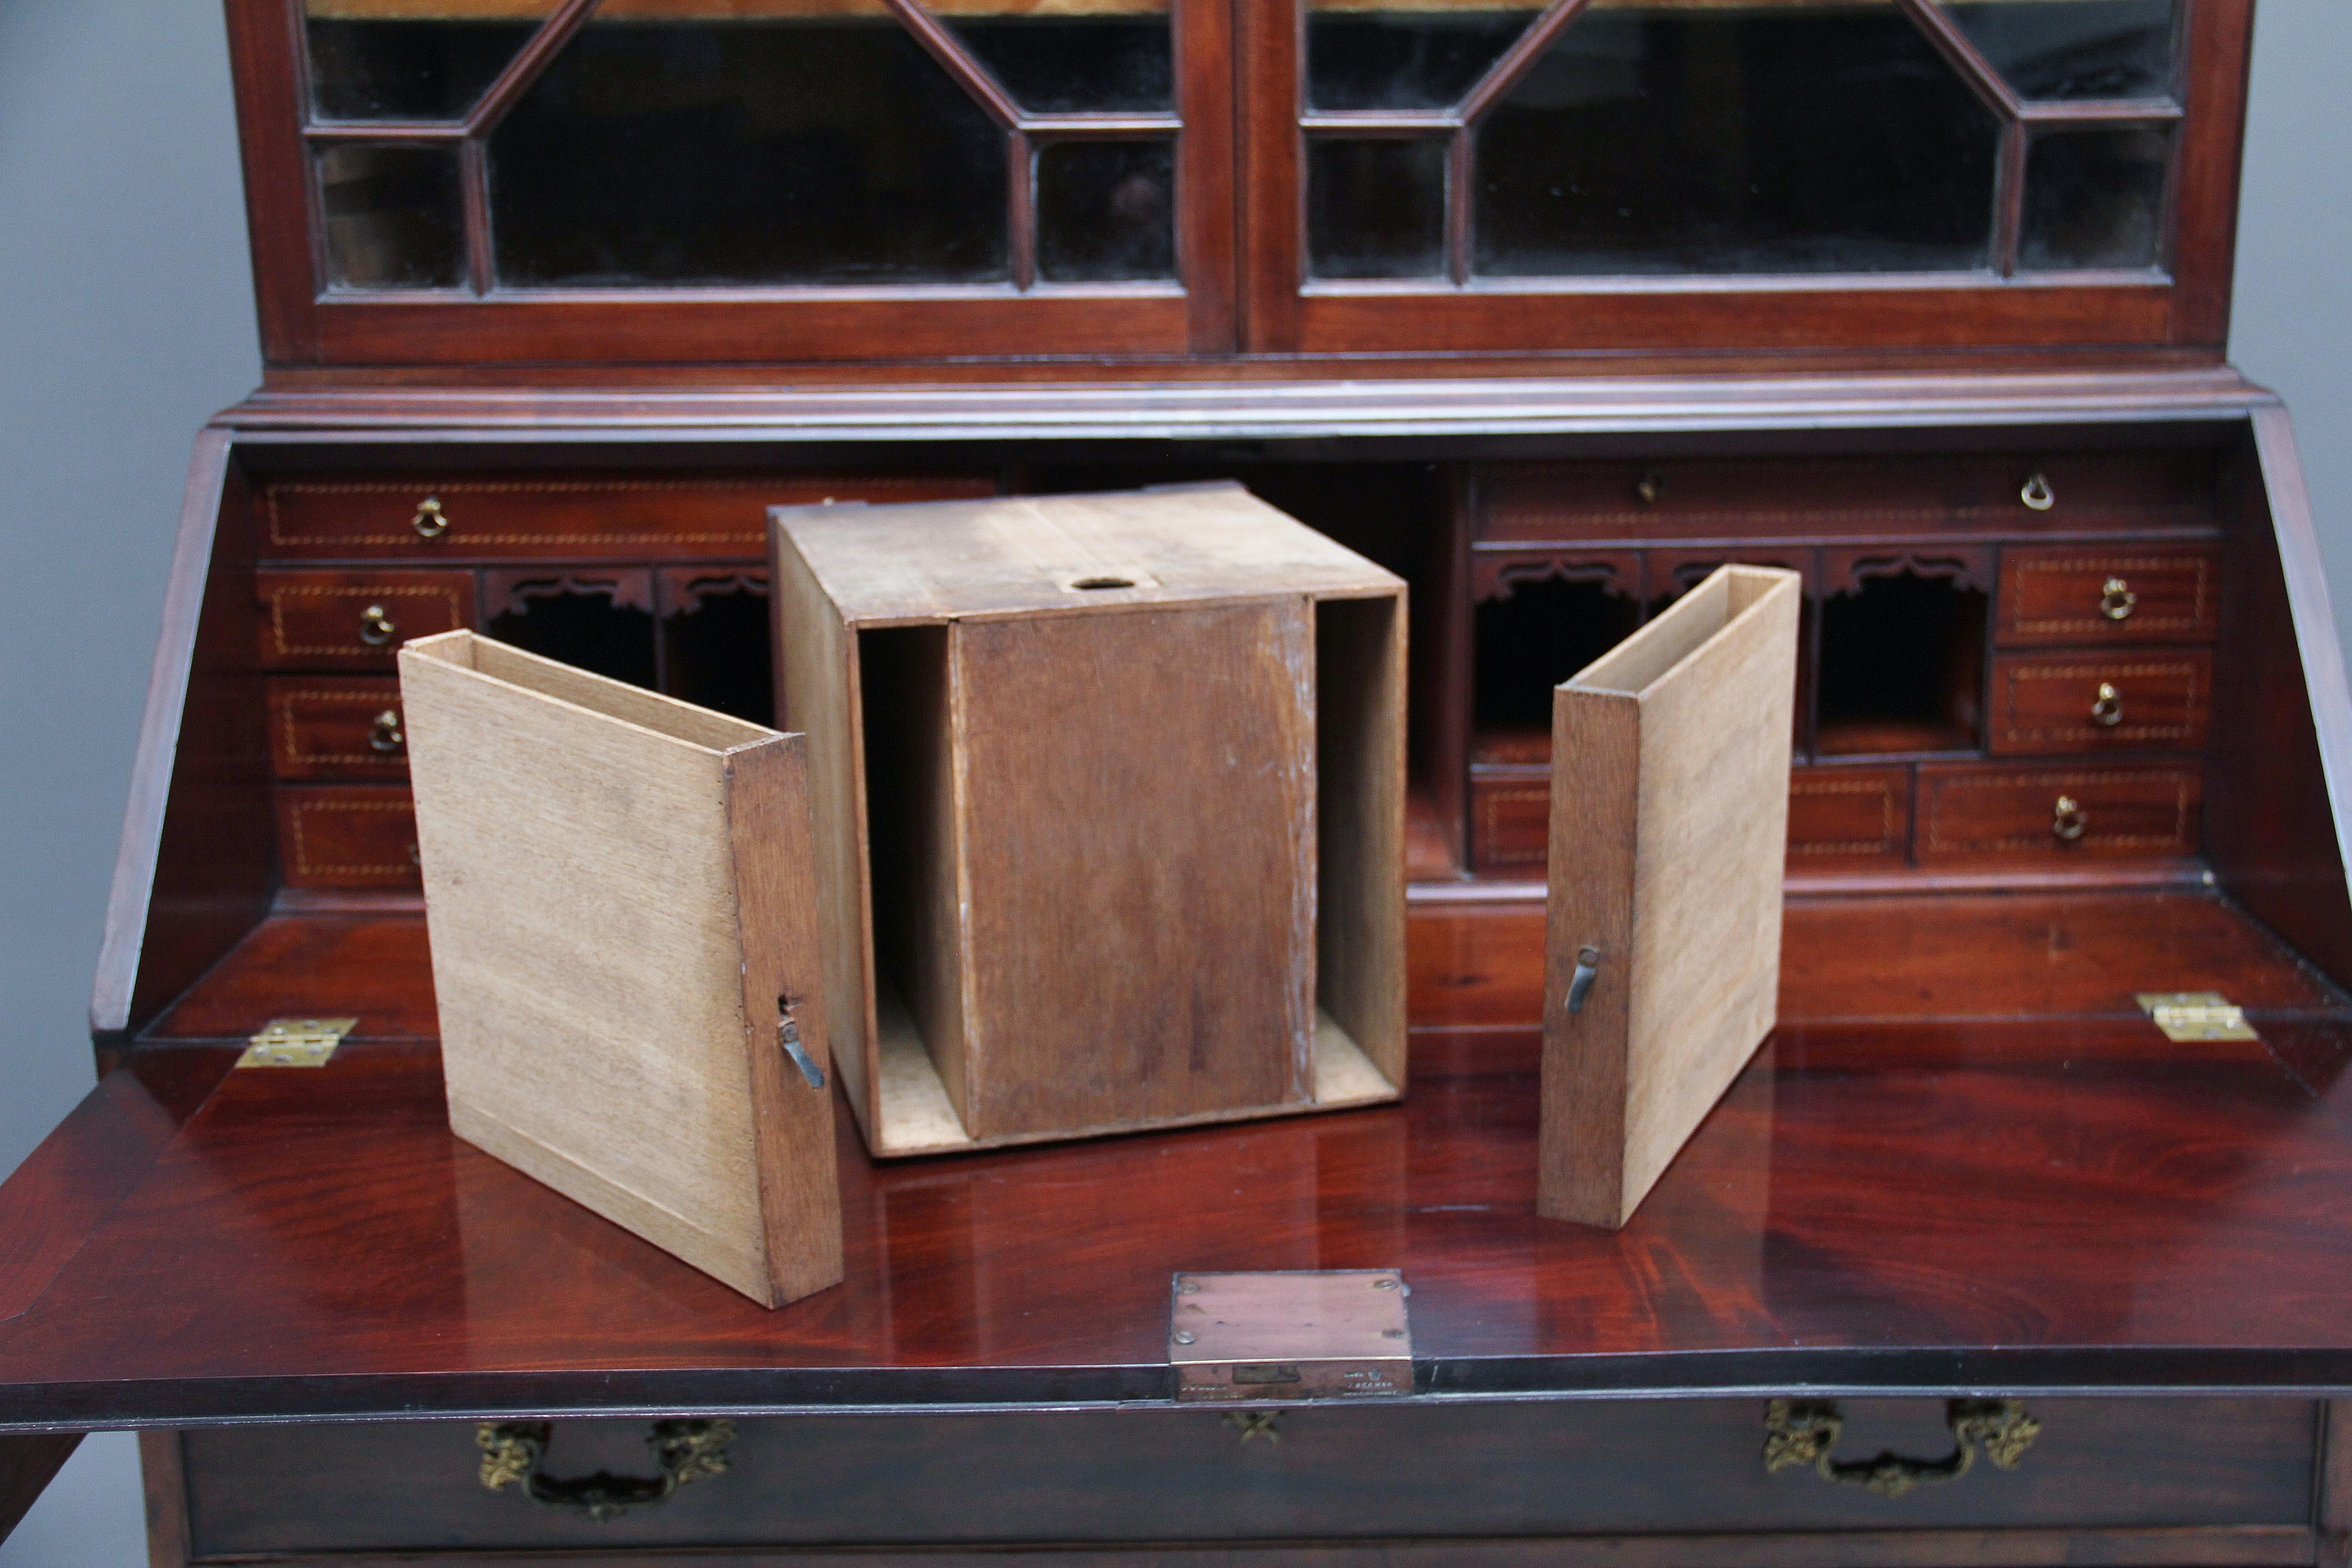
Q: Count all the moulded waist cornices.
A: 1